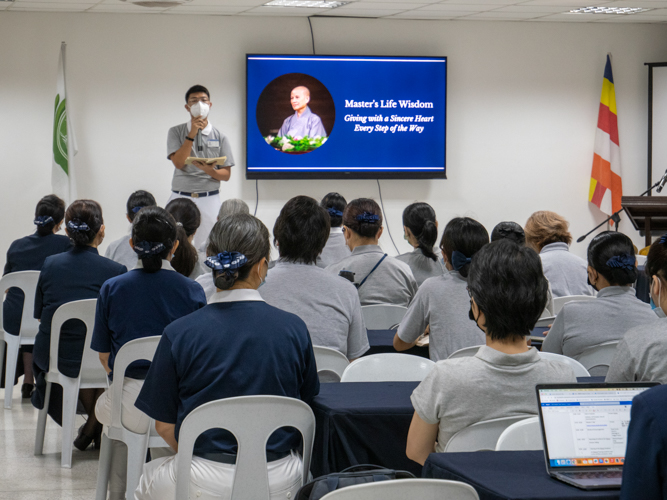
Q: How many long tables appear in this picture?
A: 3